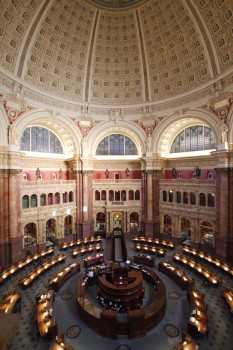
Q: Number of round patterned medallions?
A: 5